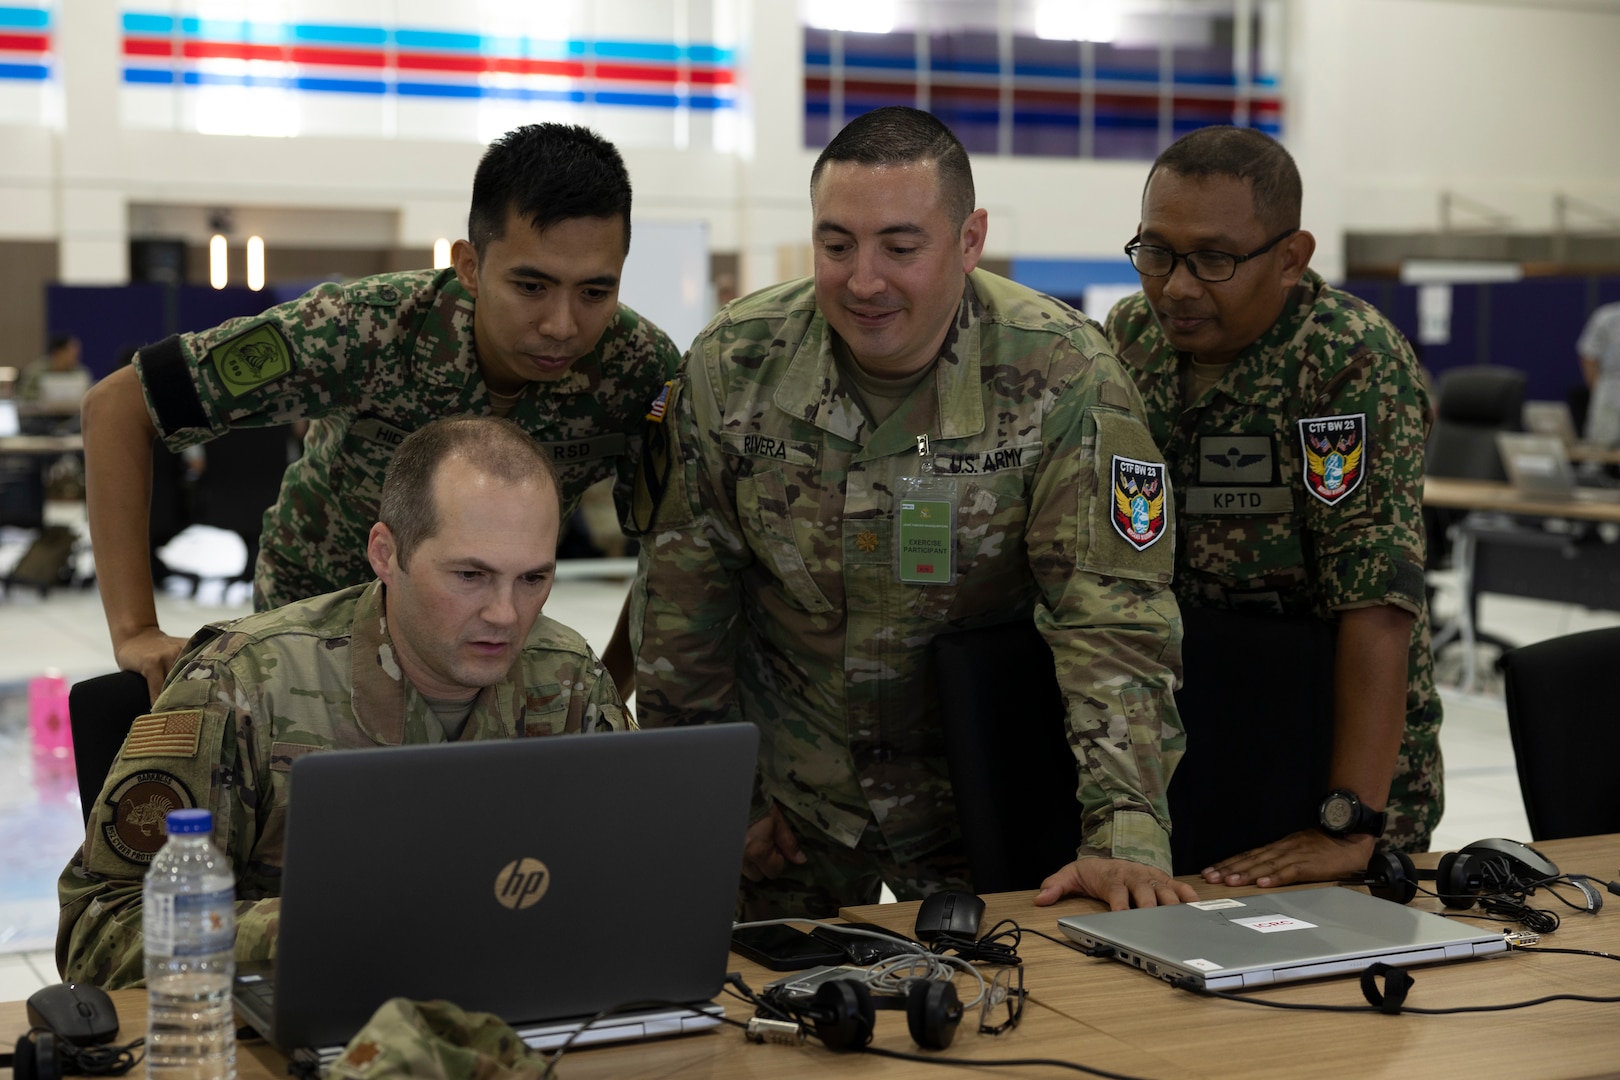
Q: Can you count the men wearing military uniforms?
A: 4